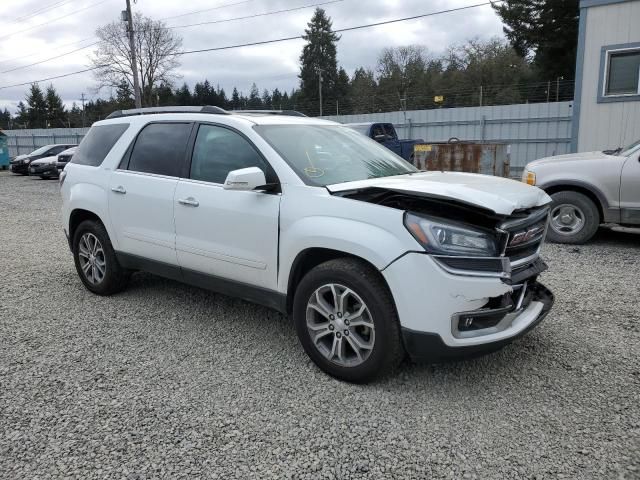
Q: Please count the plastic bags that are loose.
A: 0